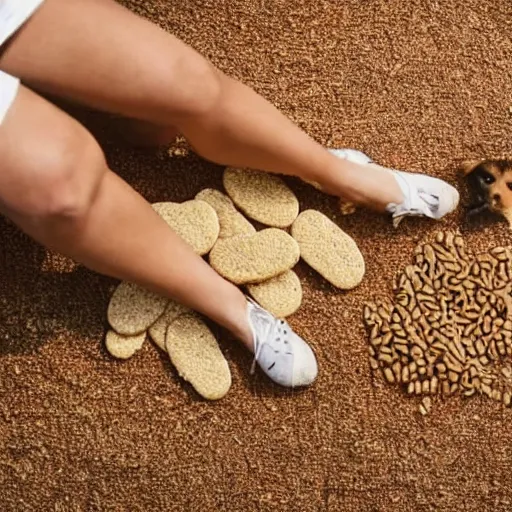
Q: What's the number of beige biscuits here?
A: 10